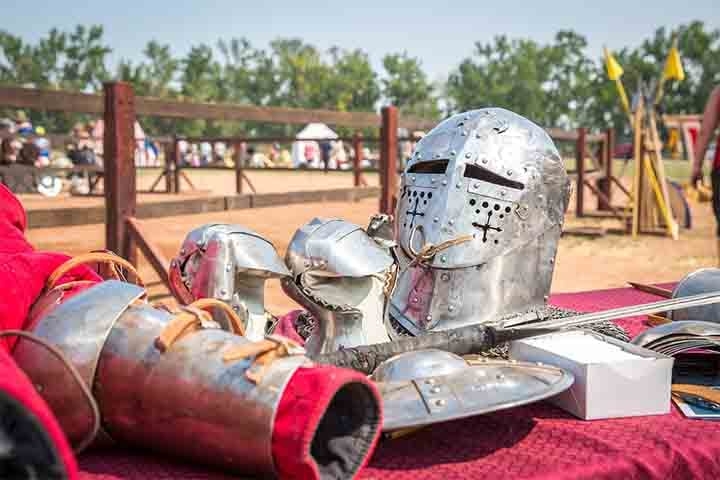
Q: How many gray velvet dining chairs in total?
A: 0